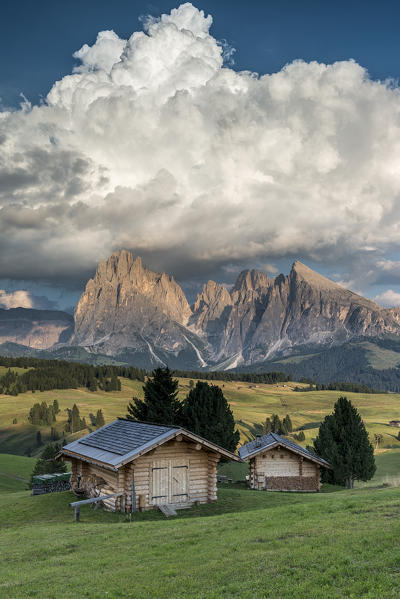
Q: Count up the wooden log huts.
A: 2